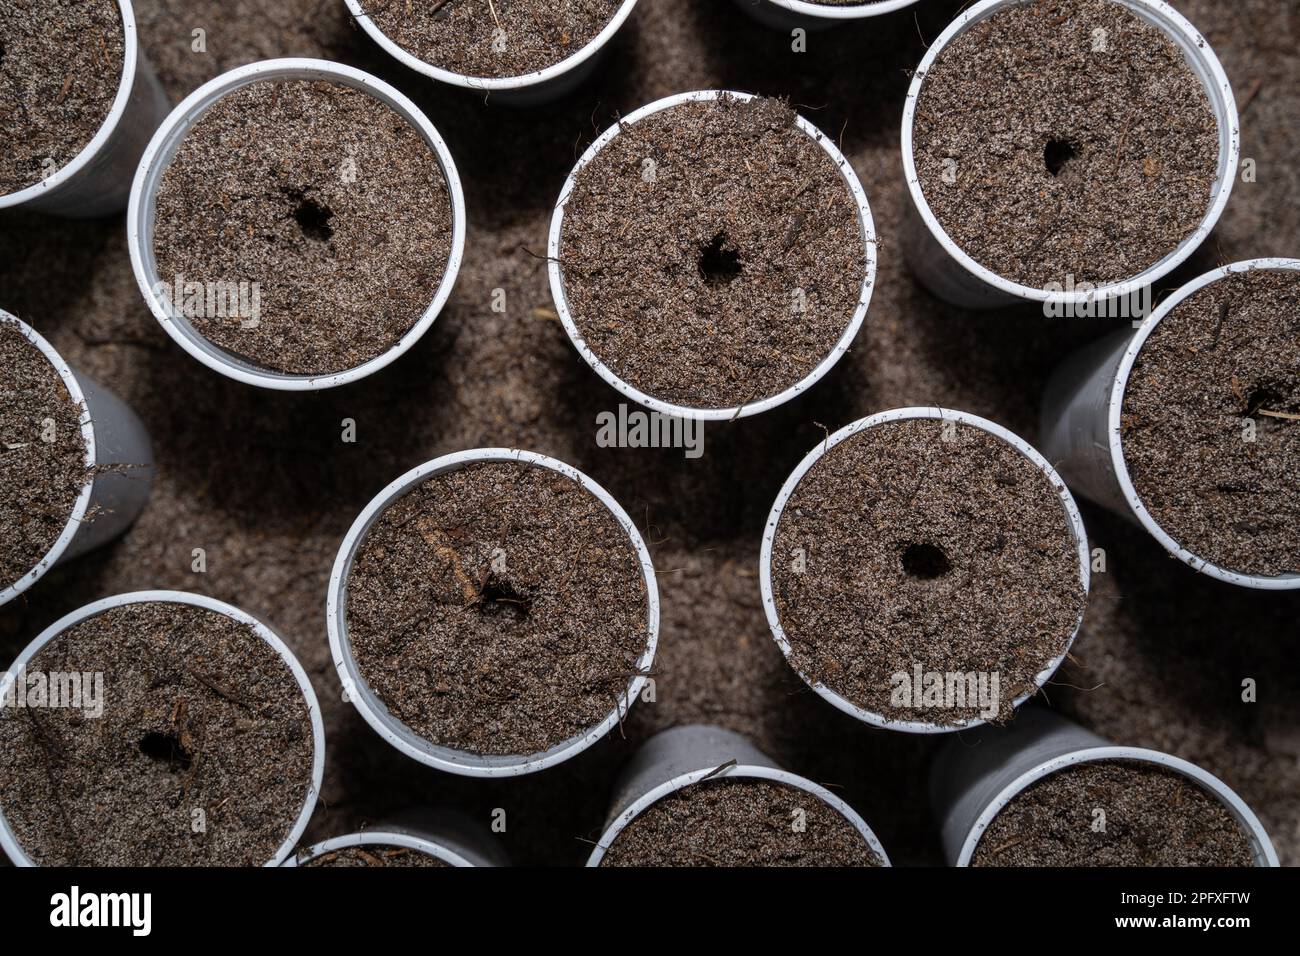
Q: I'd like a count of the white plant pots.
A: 14